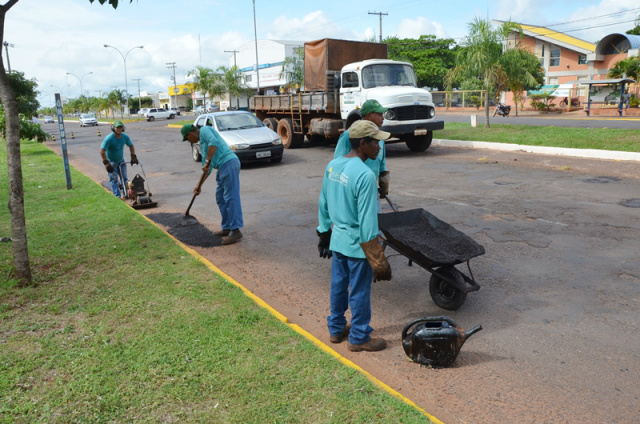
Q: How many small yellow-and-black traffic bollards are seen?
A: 3